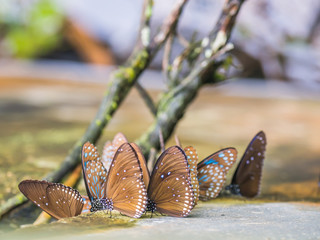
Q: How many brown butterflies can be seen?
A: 4